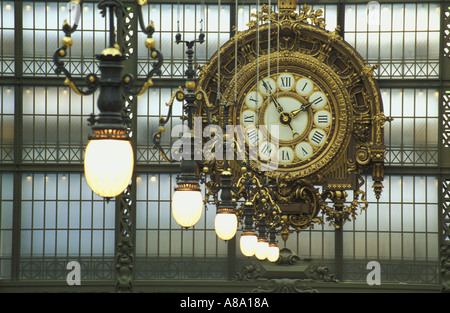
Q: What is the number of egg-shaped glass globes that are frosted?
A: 6